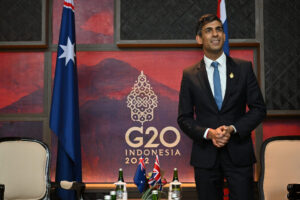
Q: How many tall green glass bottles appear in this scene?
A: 2